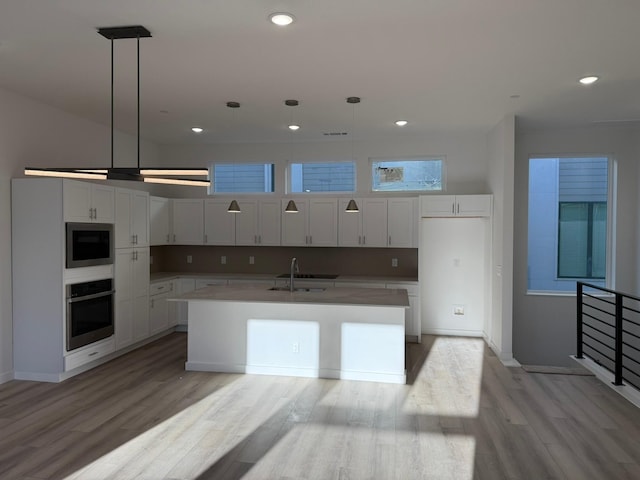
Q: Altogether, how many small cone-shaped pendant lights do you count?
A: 3